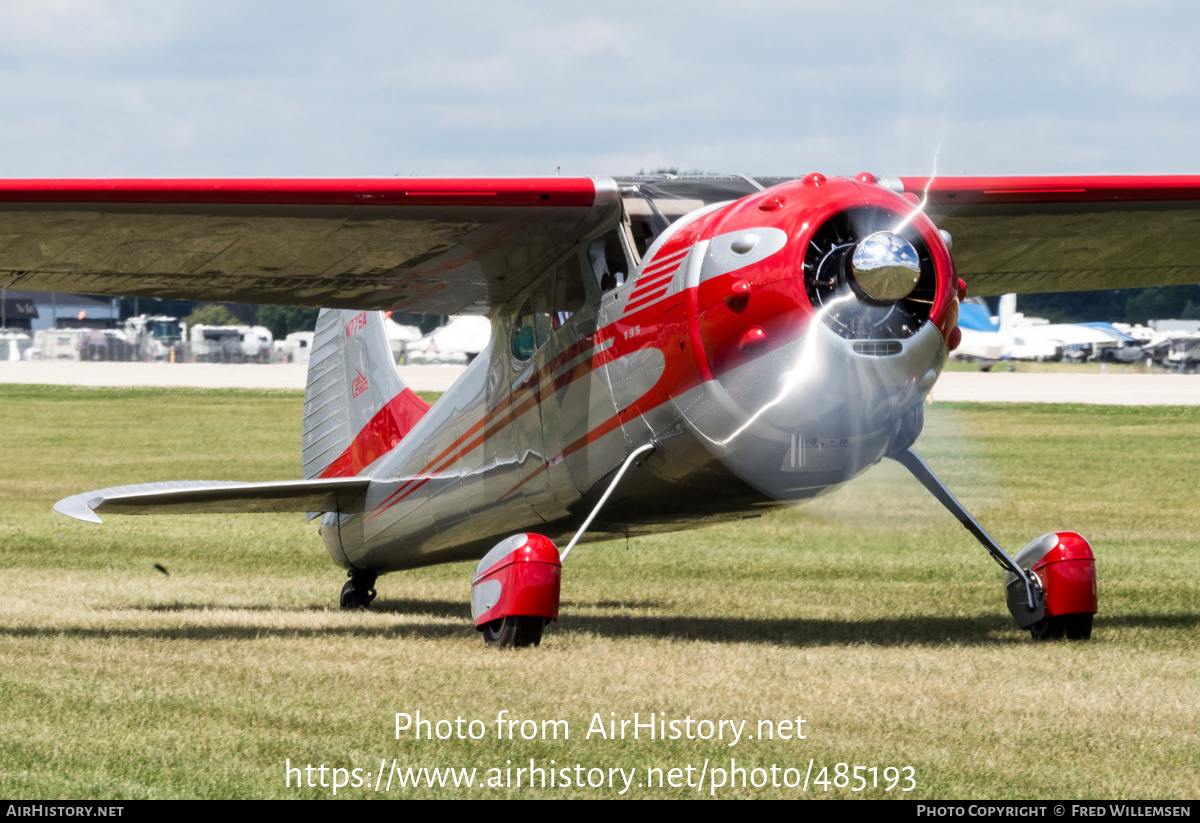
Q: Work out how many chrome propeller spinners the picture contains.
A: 1